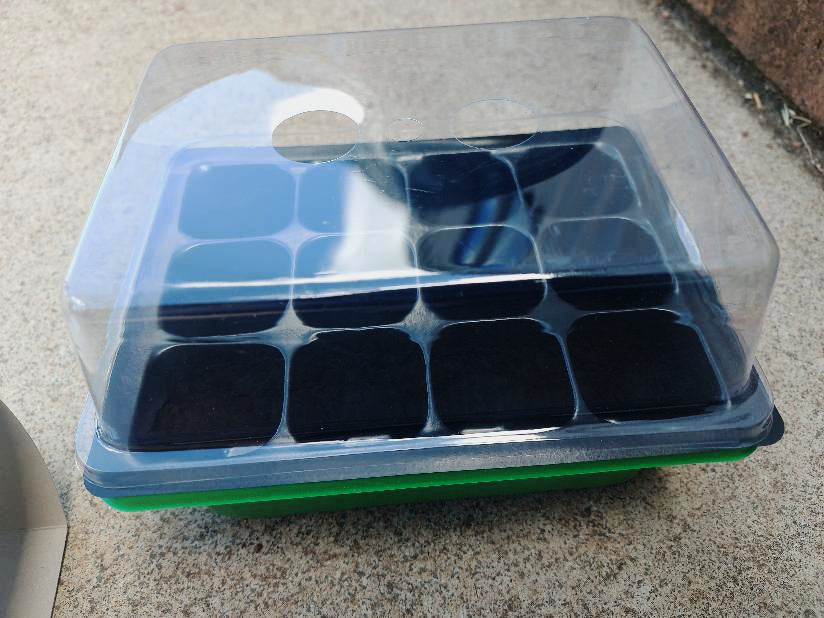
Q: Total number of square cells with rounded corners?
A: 12